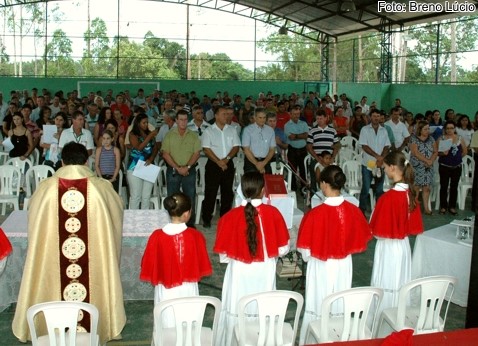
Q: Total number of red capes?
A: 5